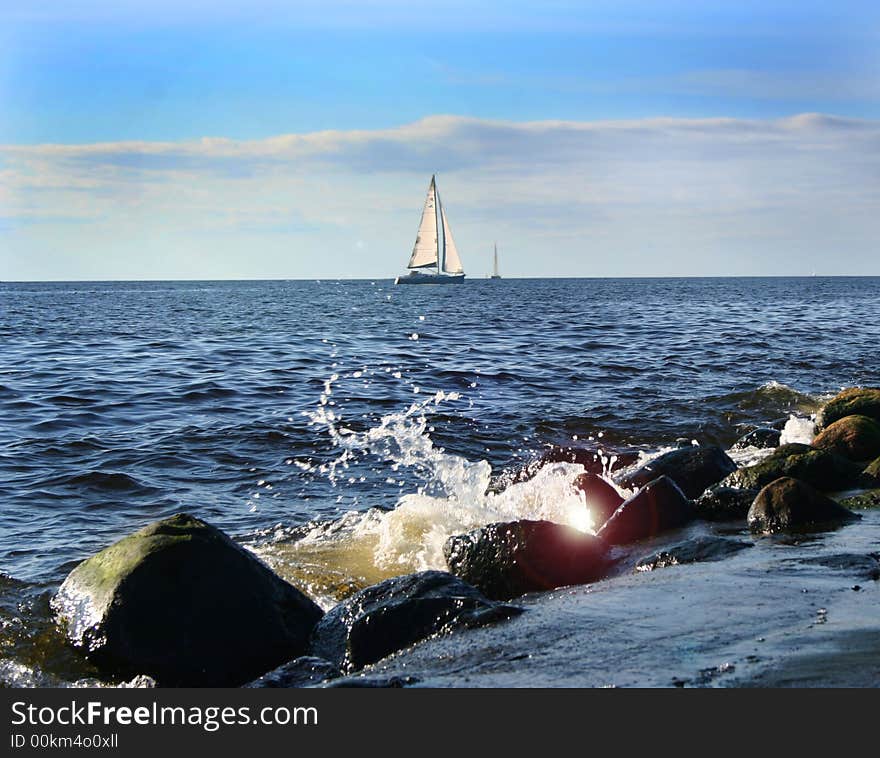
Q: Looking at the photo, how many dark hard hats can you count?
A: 0